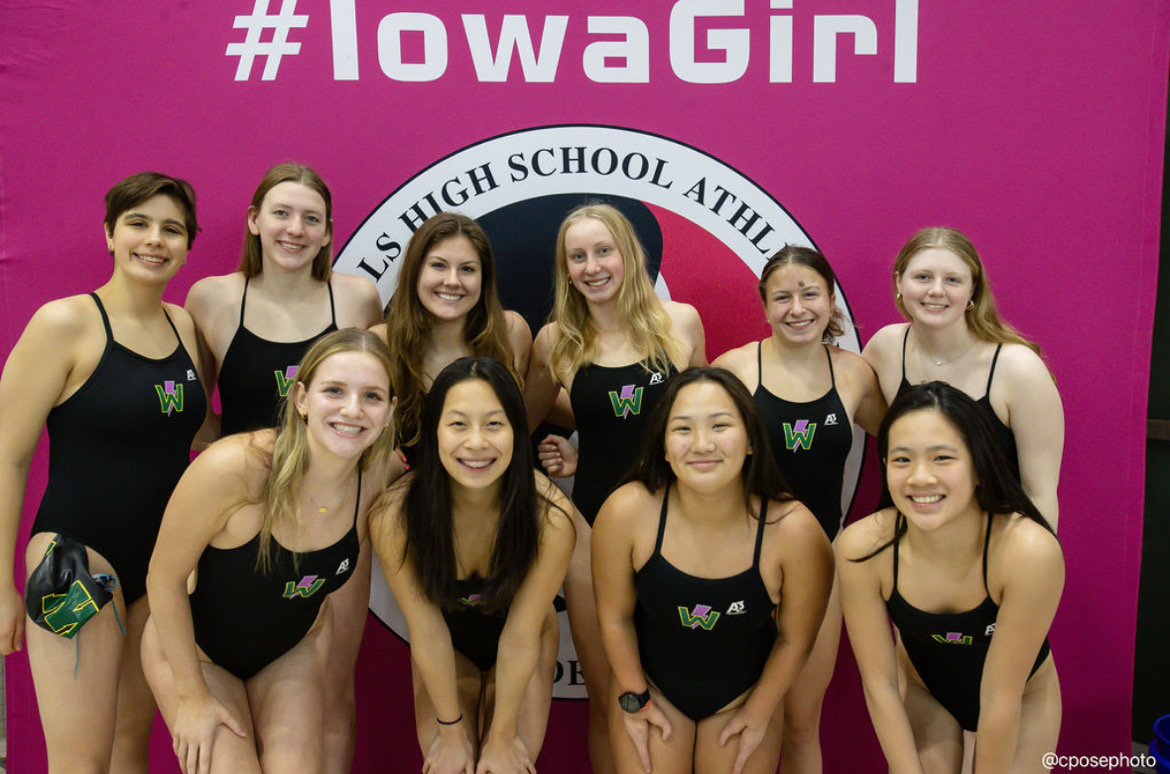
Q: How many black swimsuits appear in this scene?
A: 10